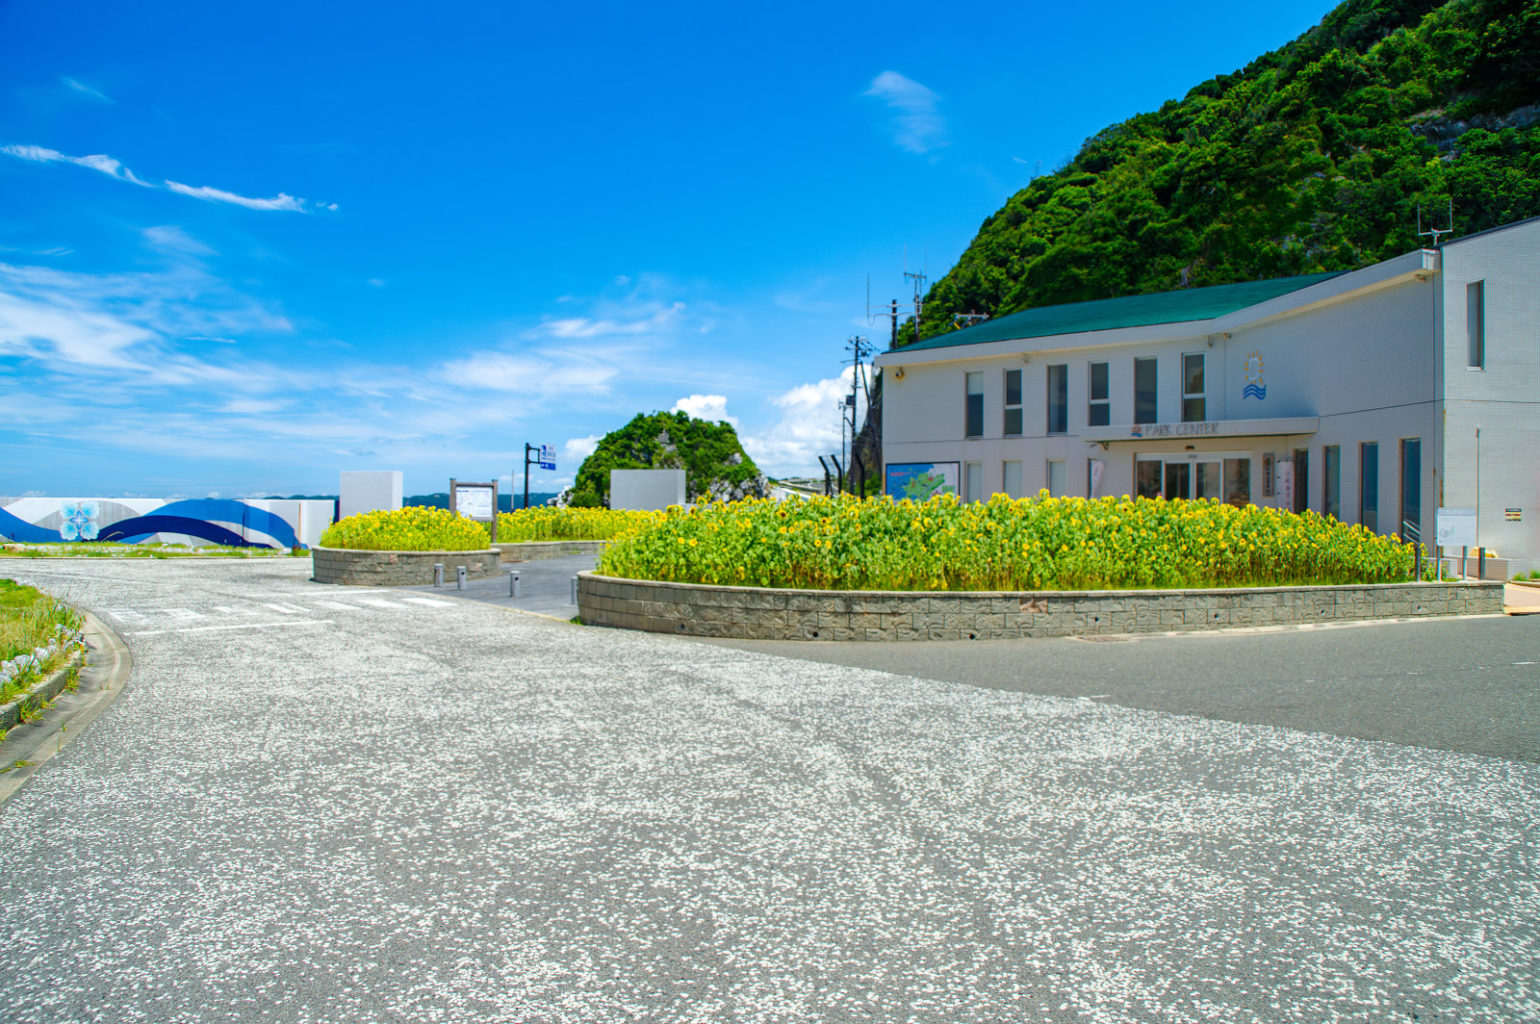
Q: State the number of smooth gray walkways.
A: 1